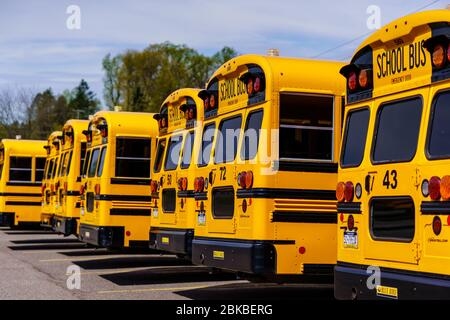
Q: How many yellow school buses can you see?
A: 7